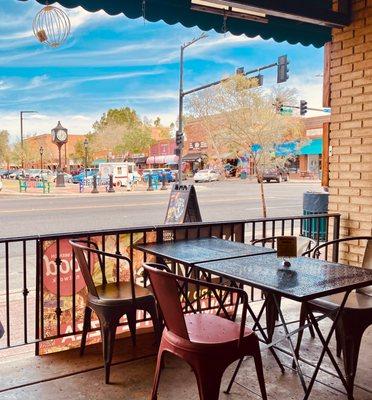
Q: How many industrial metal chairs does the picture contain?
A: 4